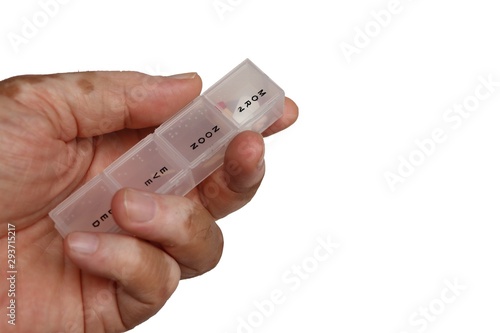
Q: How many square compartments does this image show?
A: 4